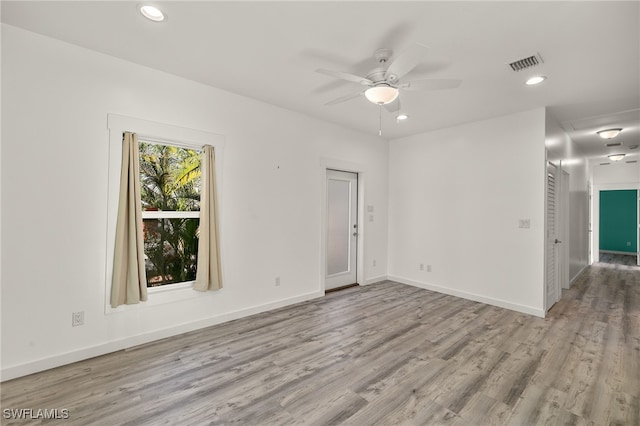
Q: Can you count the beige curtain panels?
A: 2